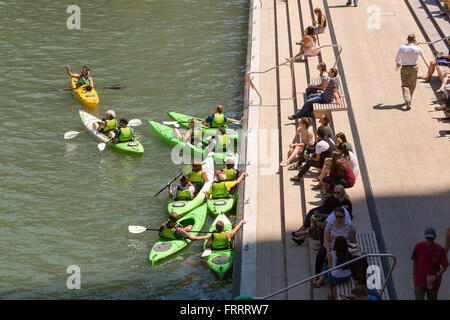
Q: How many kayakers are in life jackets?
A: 12